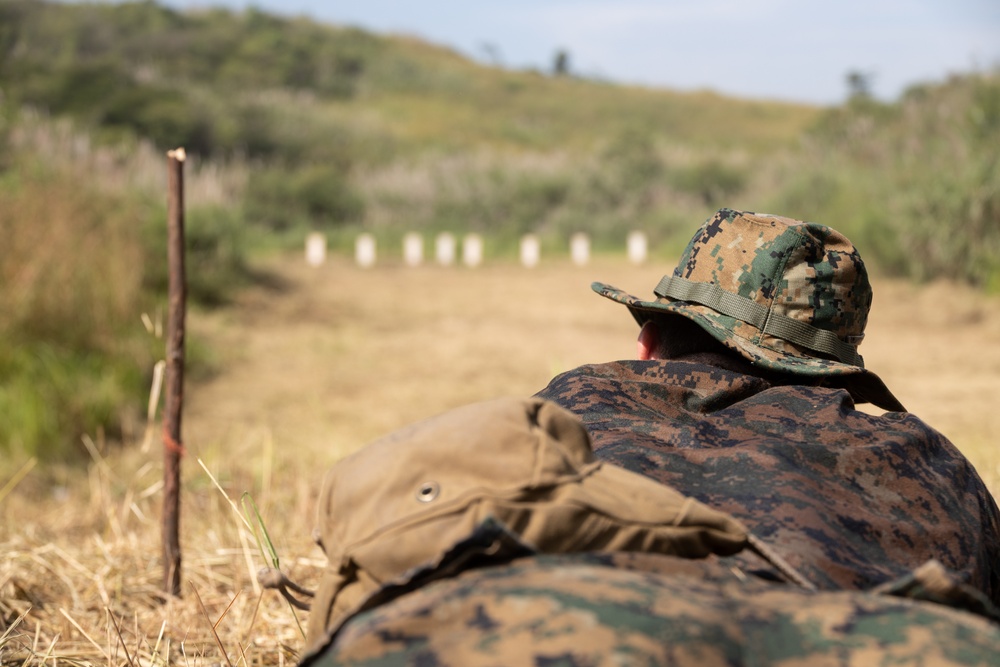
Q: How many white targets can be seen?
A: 8